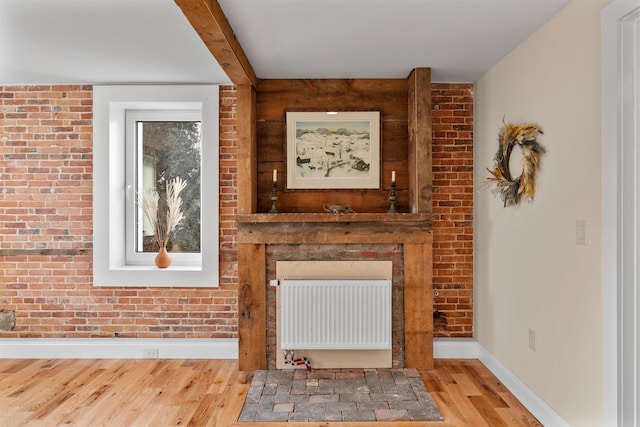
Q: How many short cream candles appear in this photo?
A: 2